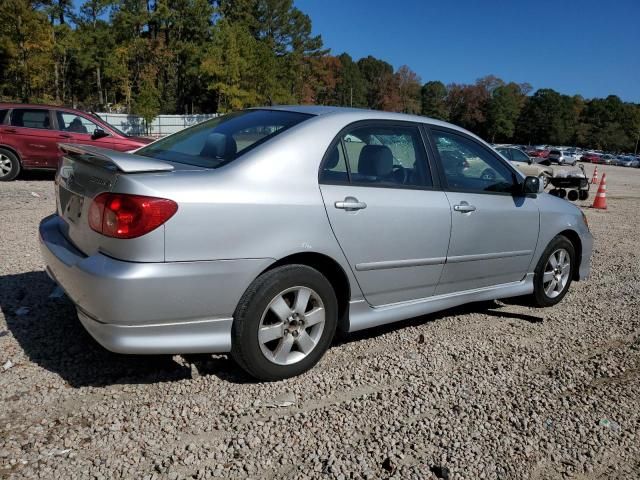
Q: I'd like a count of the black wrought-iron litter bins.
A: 0